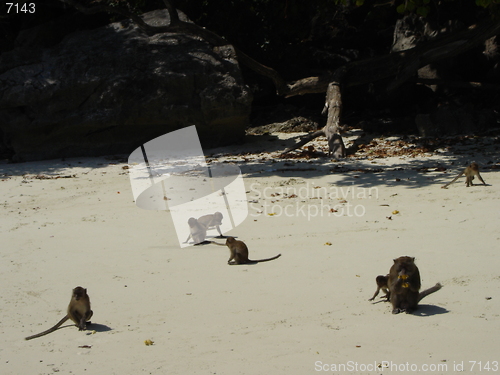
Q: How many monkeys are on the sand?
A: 7